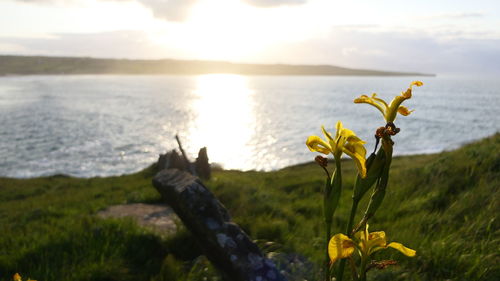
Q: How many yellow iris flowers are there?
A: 3